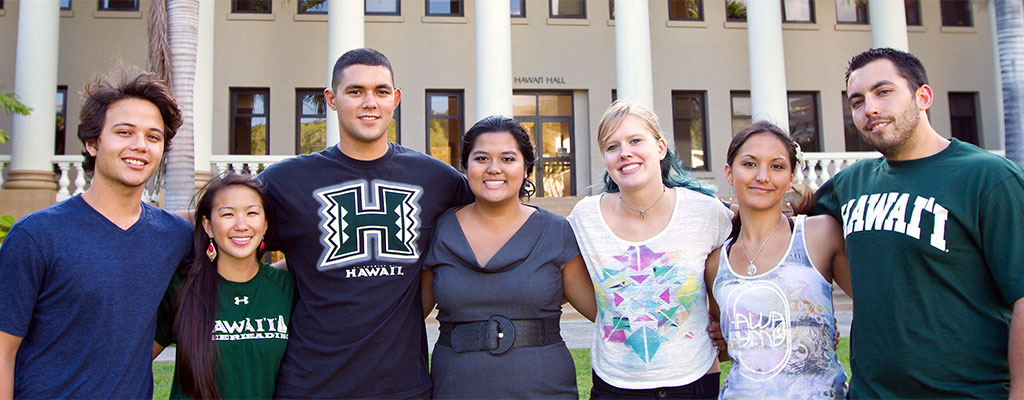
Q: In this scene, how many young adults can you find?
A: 7